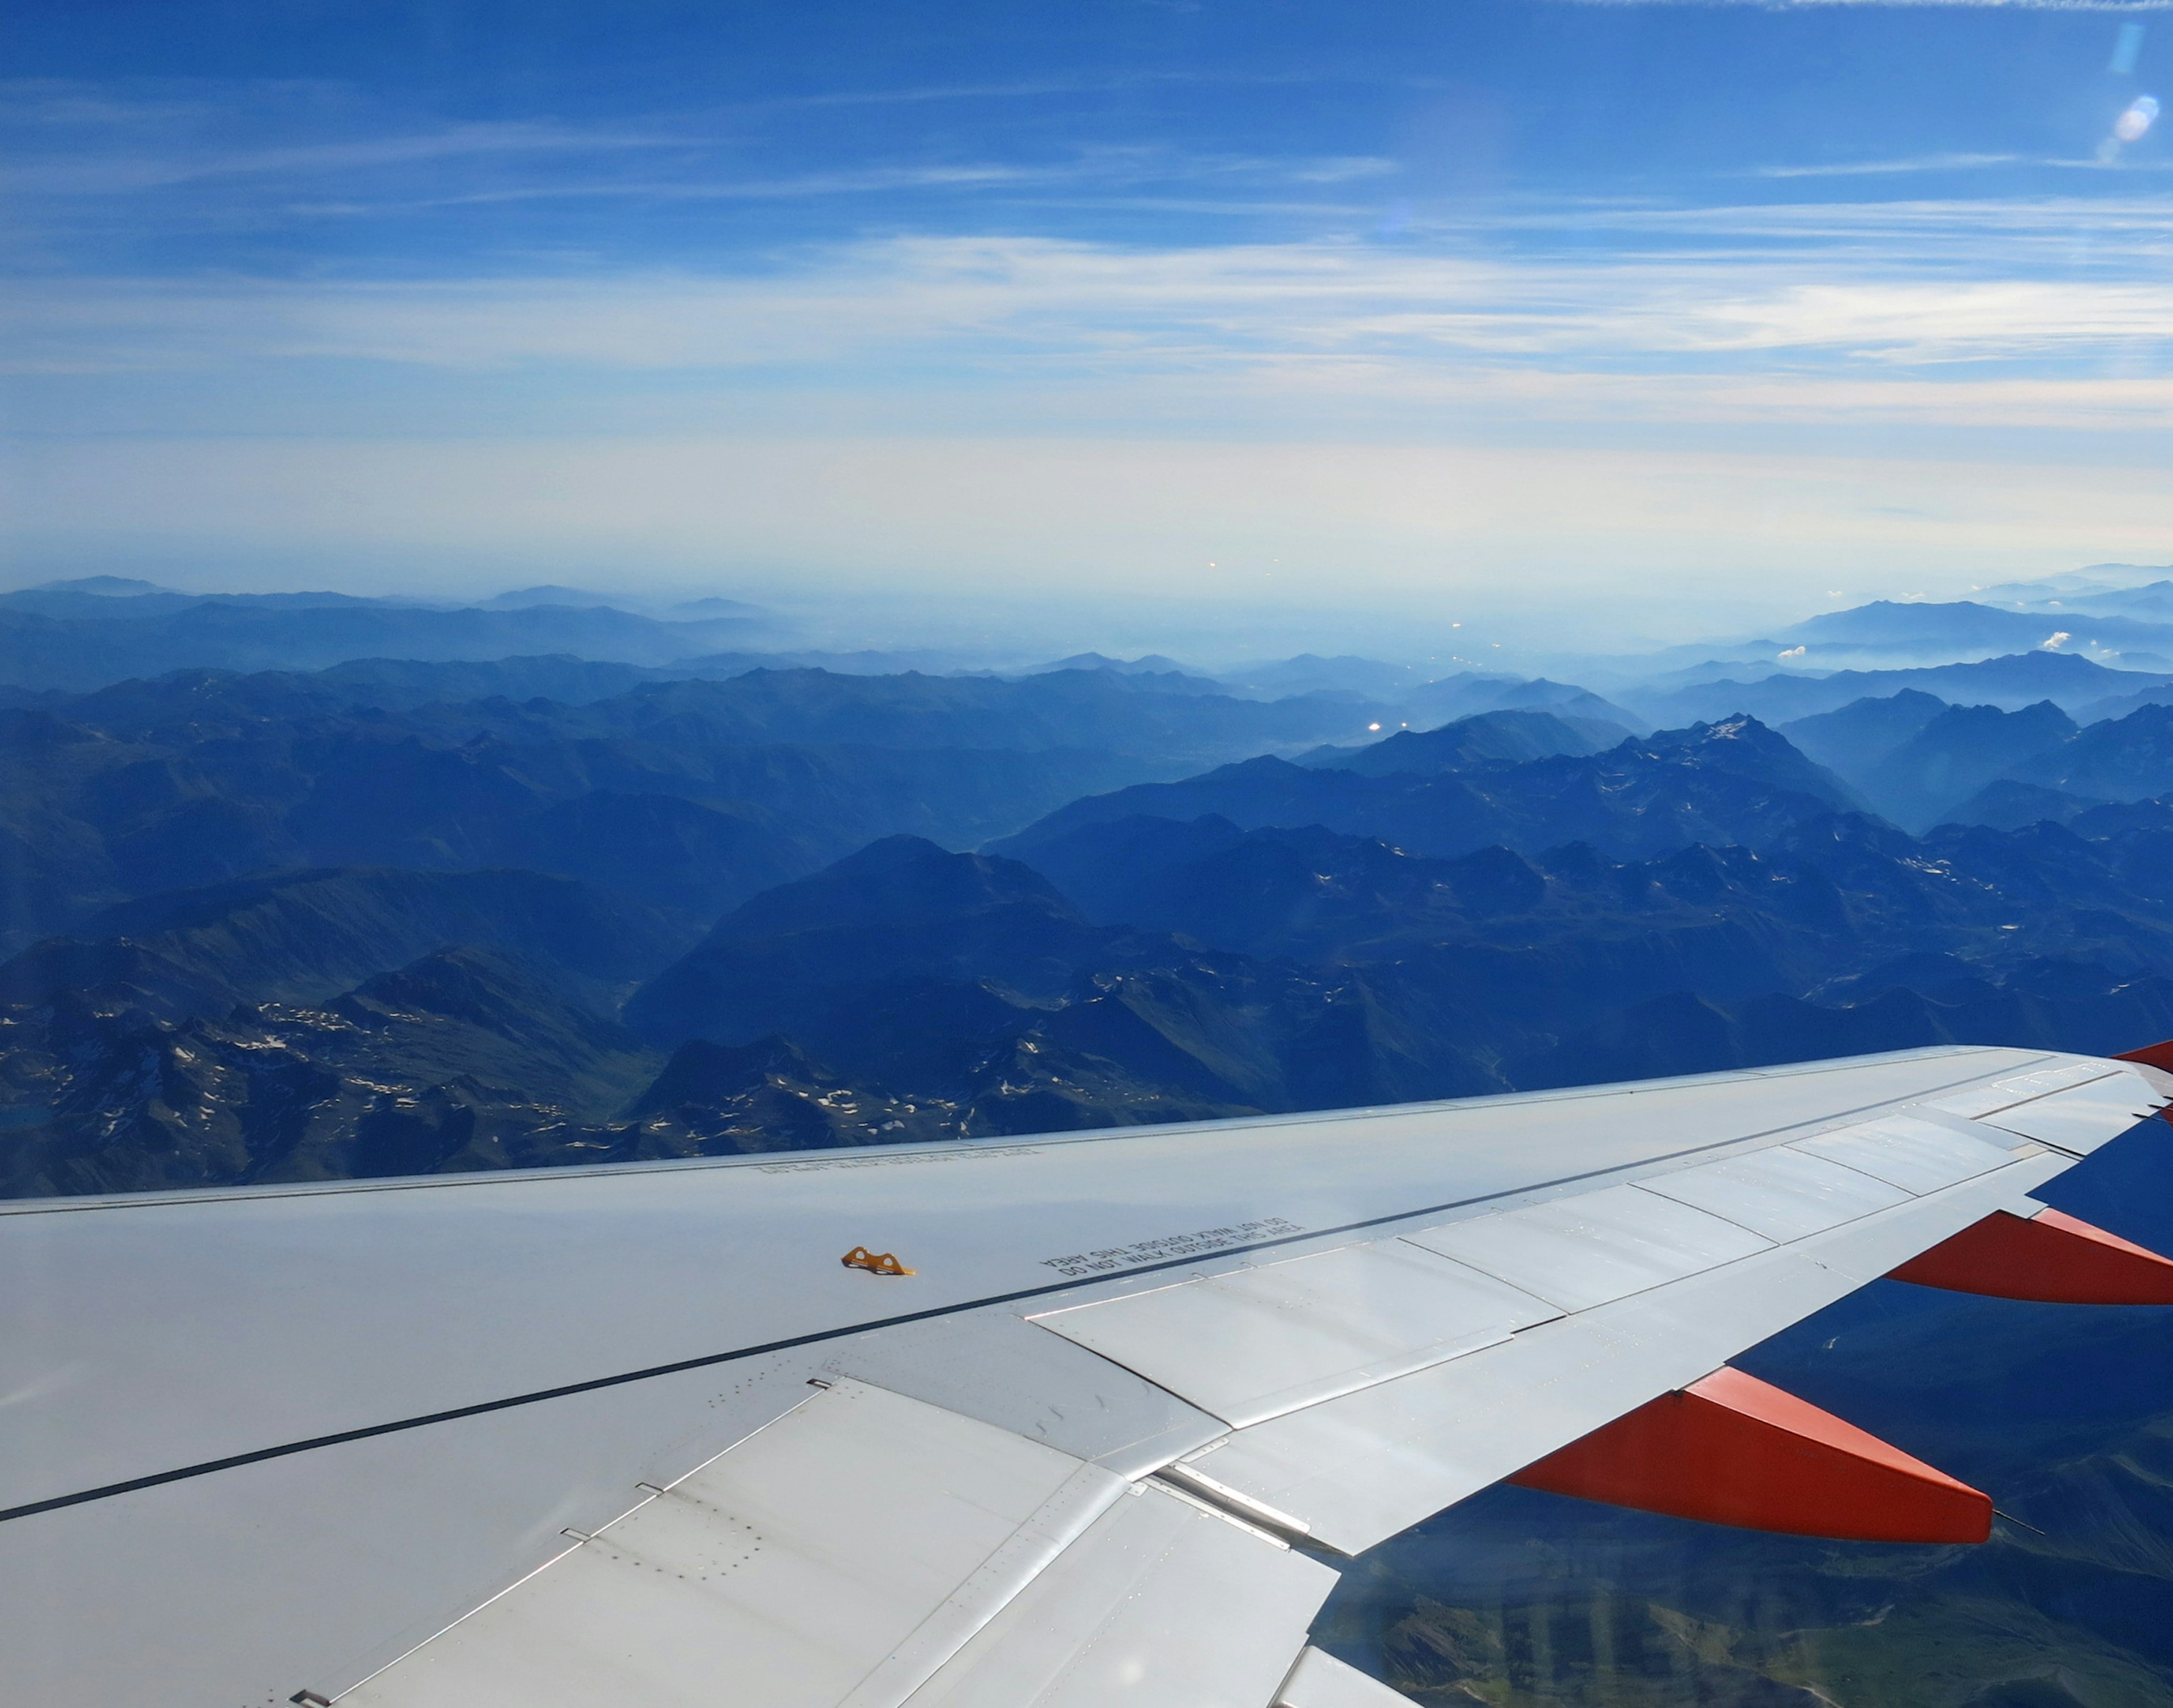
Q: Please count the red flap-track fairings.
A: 2